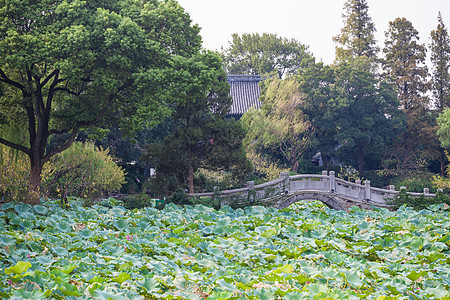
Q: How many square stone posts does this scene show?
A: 11